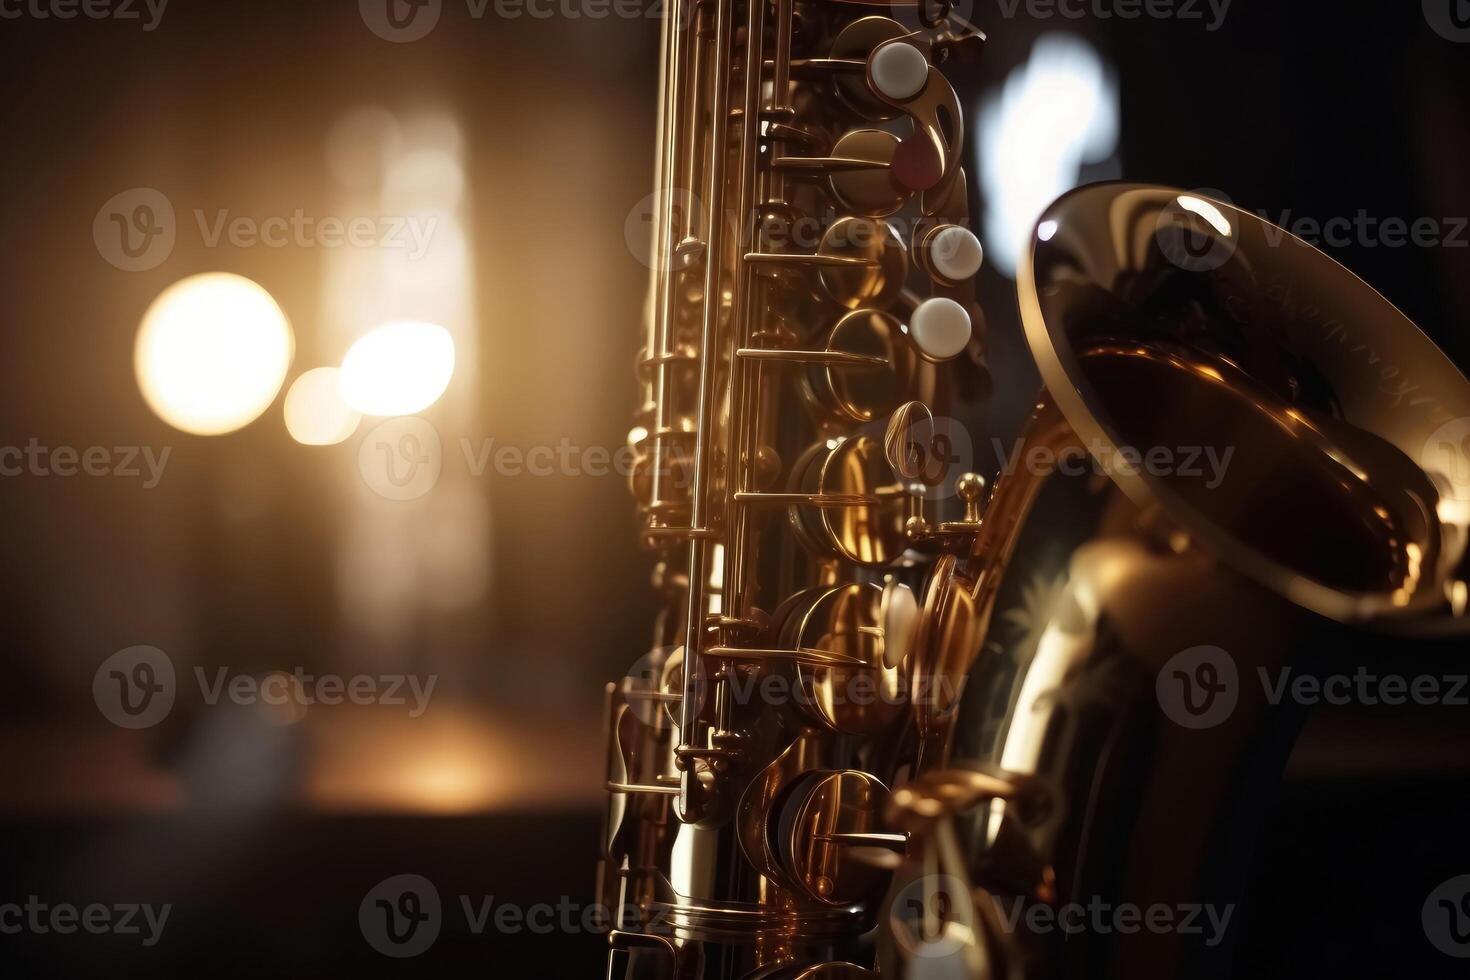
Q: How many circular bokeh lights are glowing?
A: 3